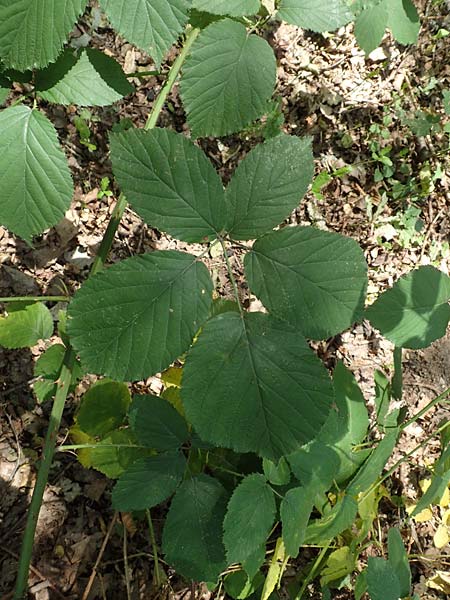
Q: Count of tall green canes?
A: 1